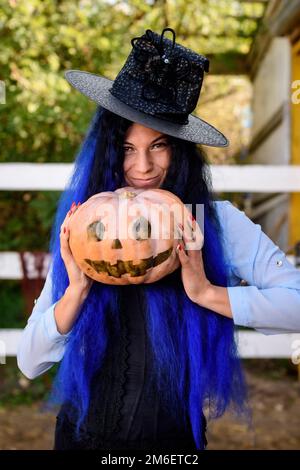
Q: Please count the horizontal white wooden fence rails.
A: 3